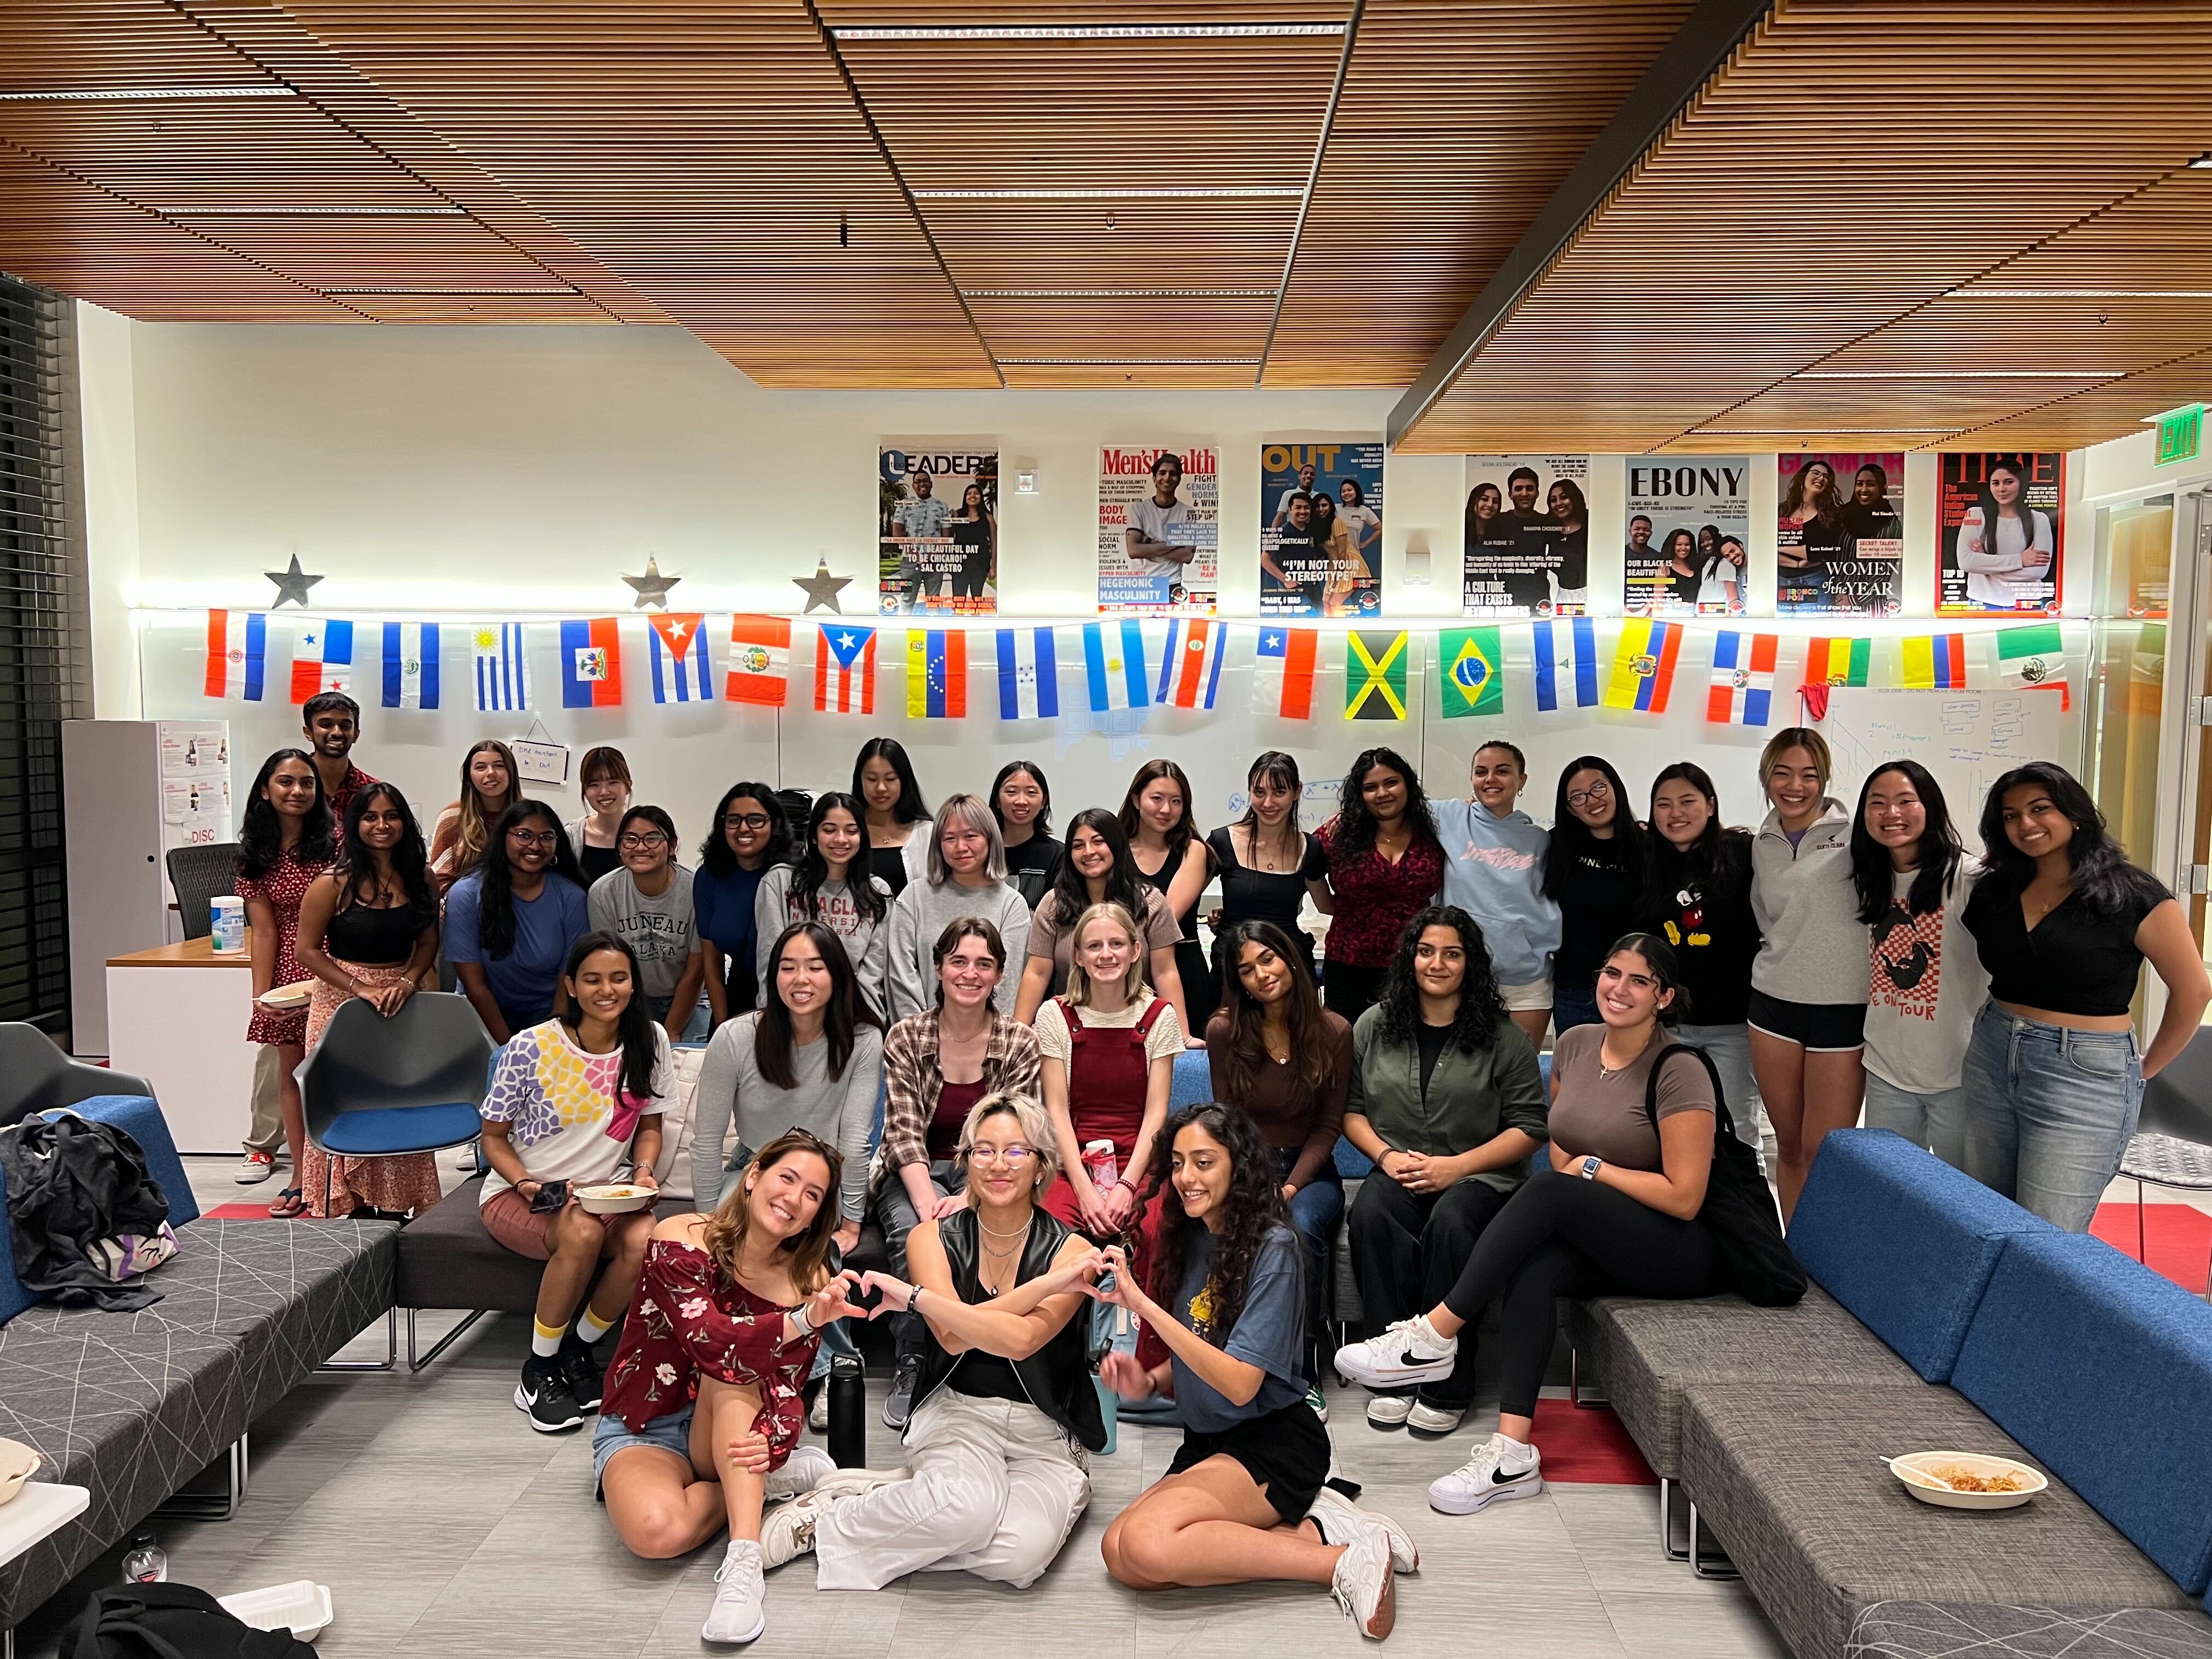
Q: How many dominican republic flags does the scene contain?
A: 1